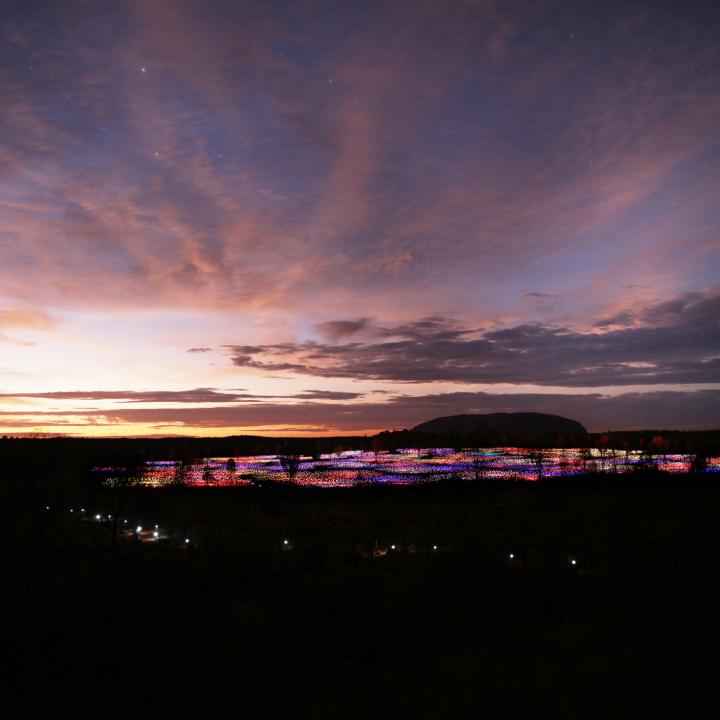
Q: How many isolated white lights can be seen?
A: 15